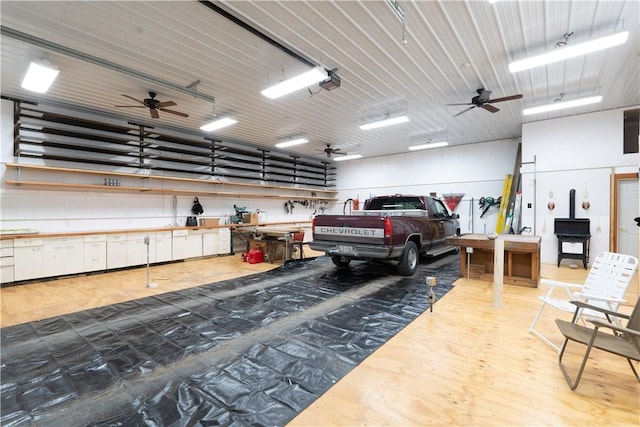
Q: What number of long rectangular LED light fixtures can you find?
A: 9